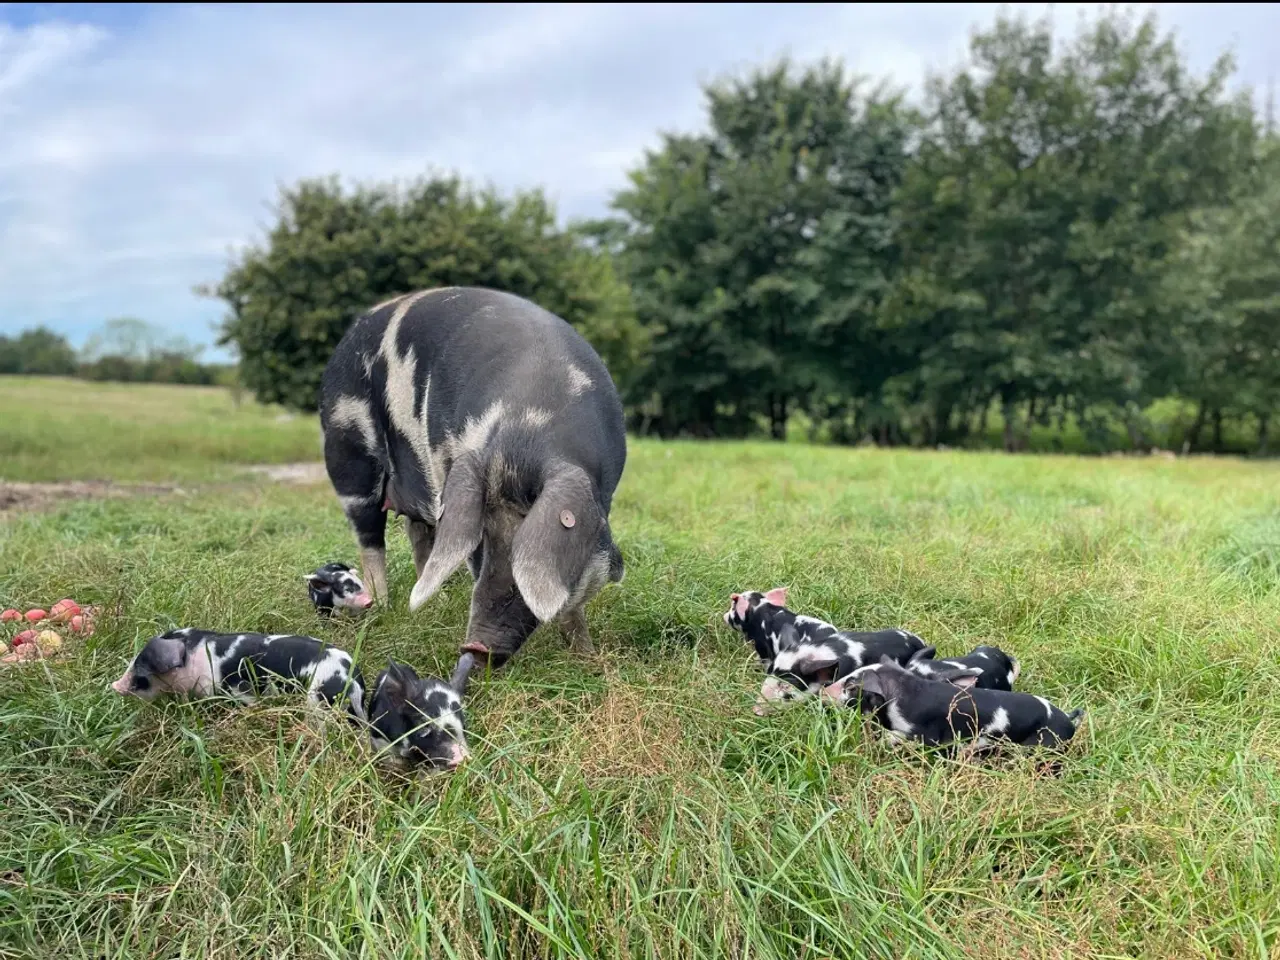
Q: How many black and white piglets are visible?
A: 7